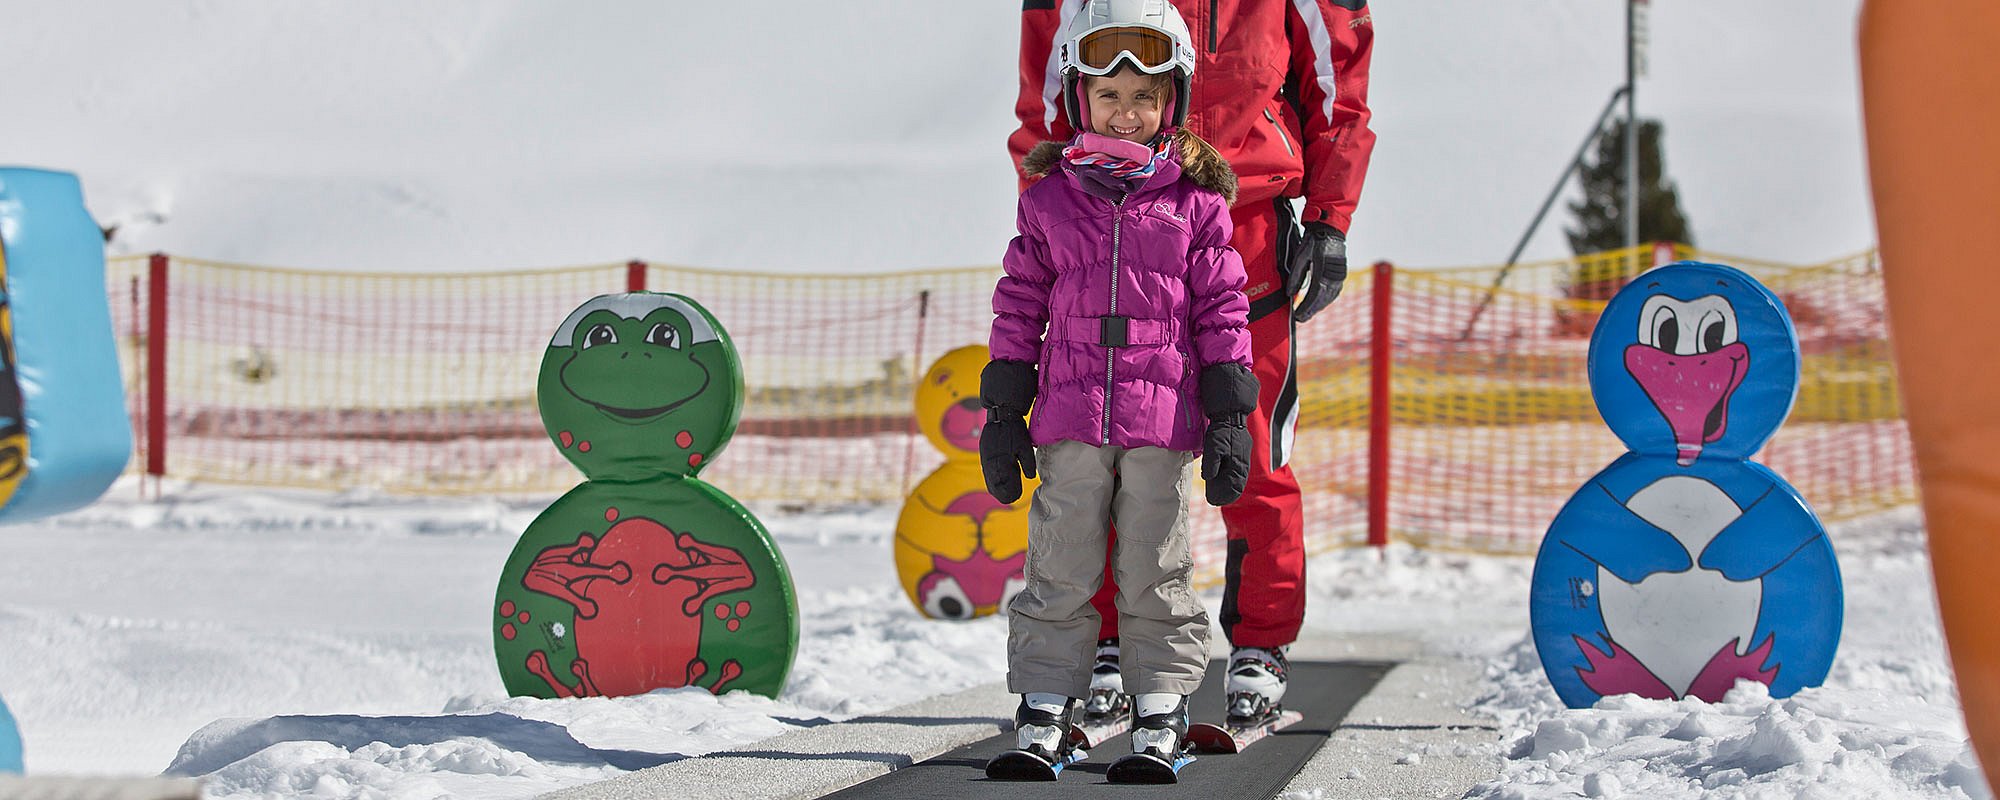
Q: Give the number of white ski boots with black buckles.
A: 2